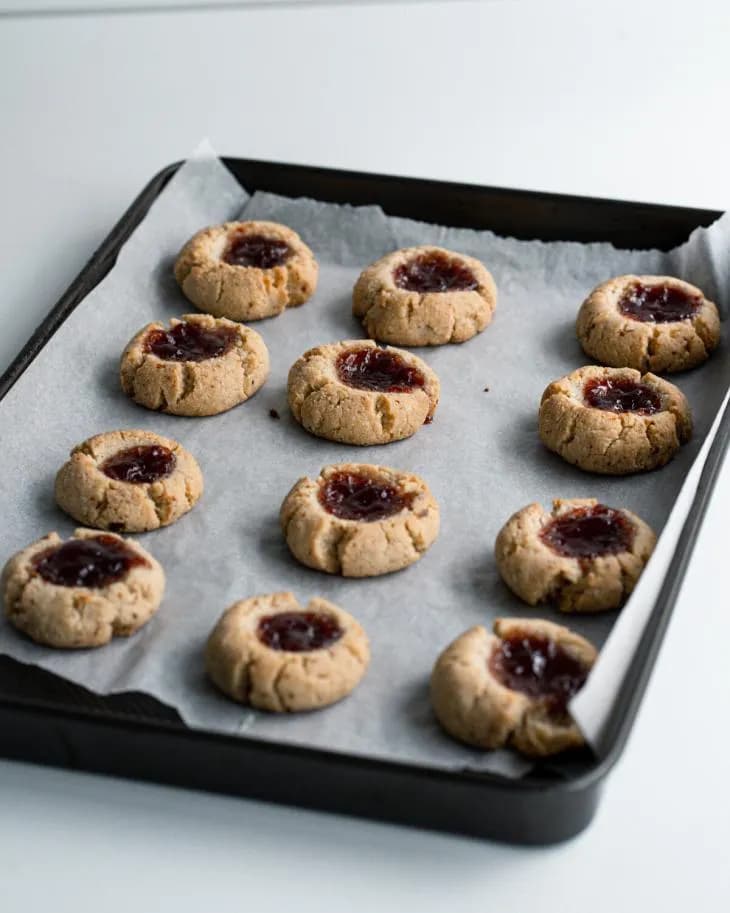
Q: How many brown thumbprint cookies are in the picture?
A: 12